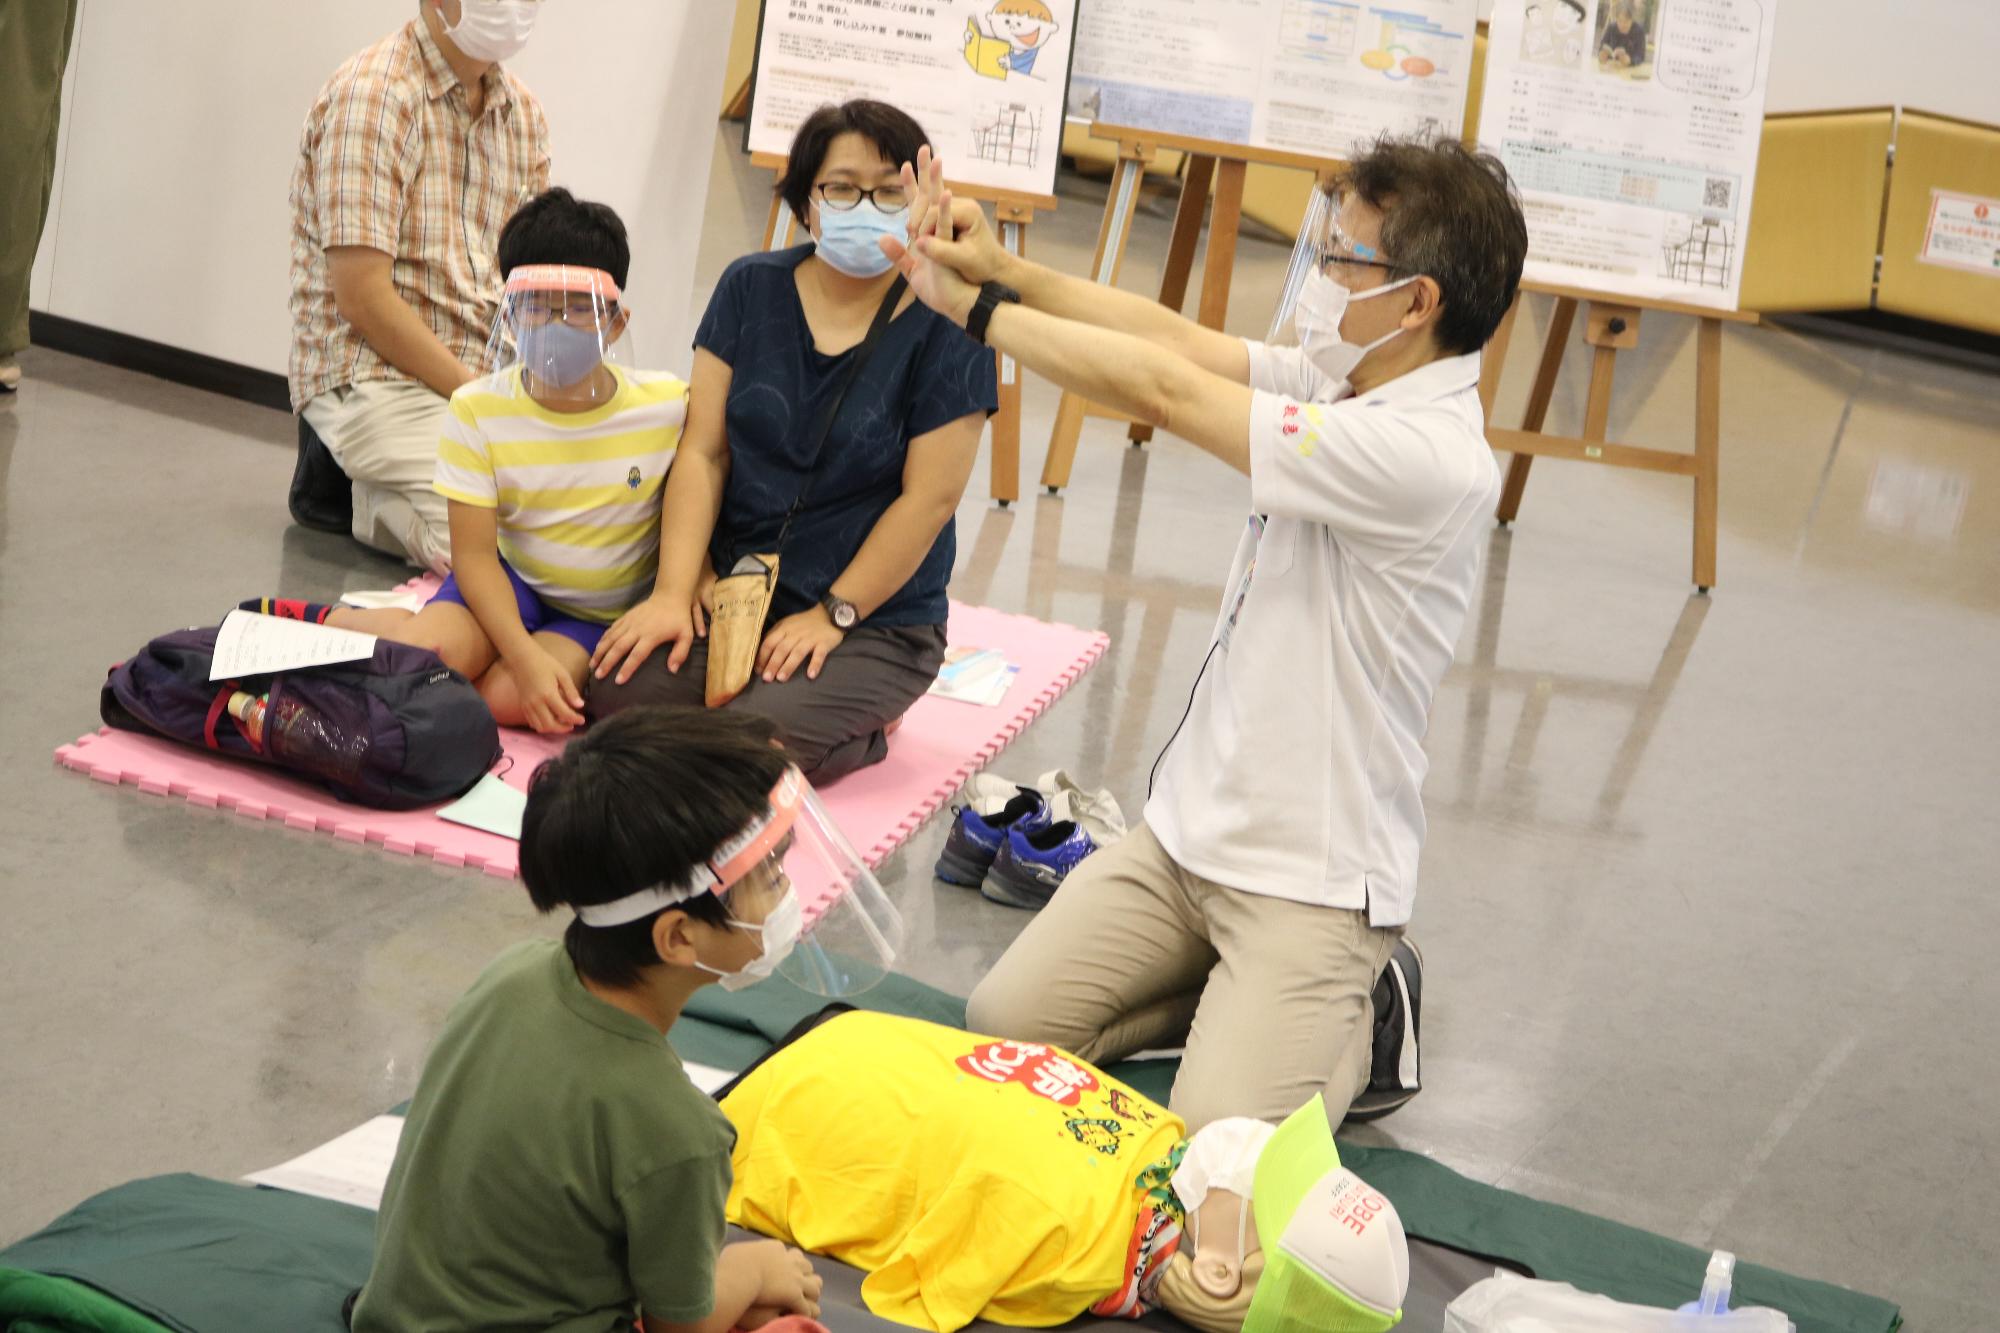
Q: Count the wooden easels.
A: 3